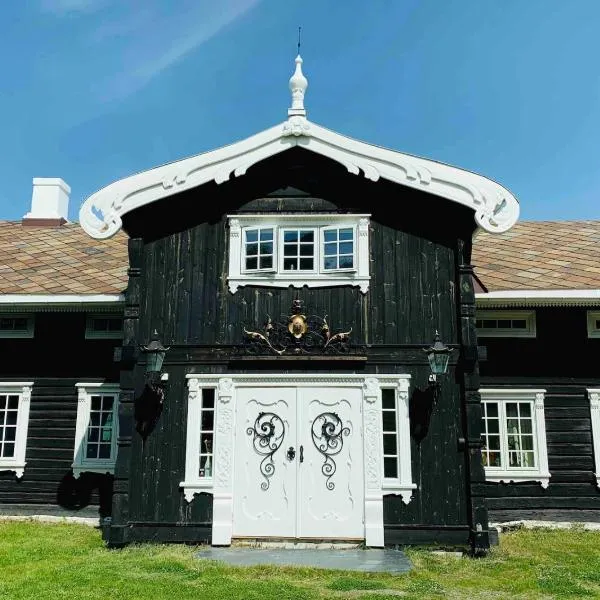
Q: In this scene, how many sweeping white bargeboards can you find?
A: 2